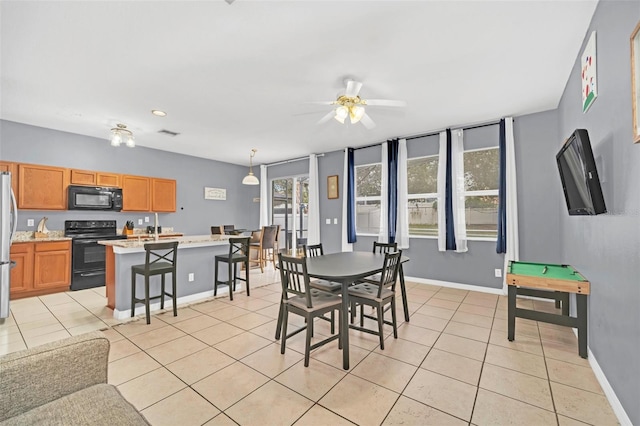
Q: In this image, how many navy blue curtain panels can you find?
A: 4